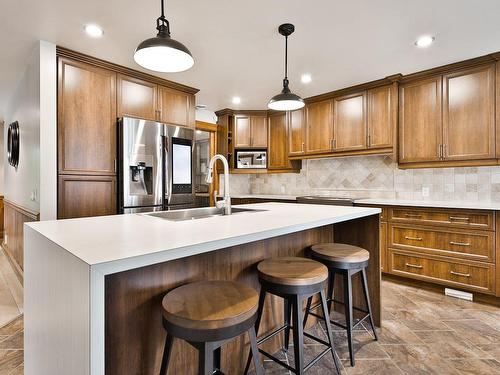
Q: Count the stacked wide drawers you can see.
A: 3